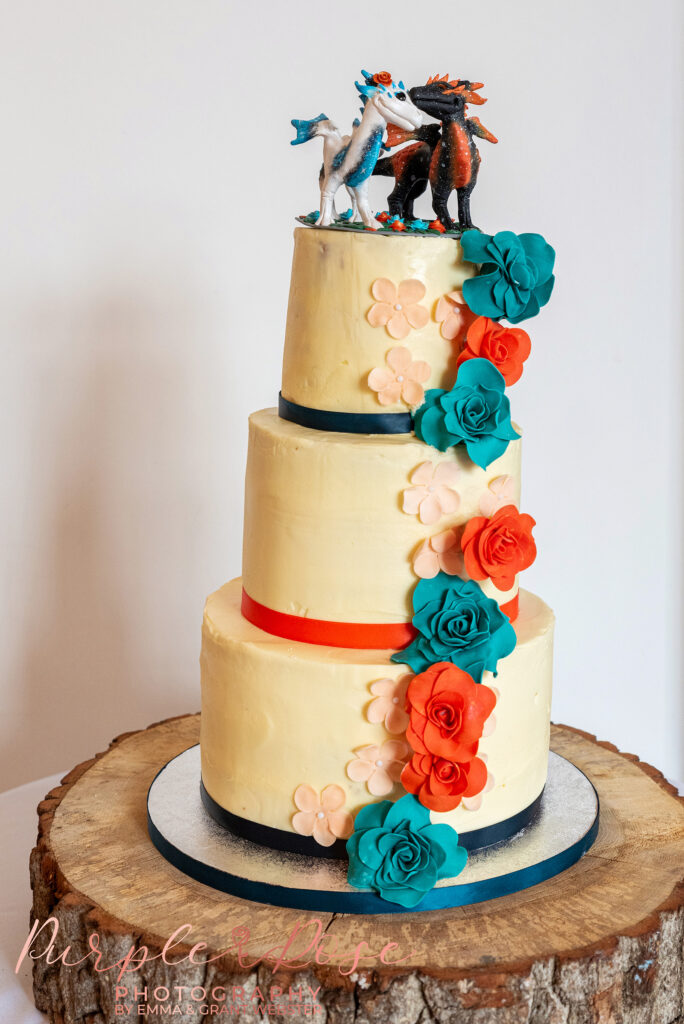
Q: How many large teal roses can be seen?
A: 4